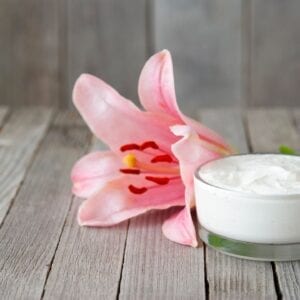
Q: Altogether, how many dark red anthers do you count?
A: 6